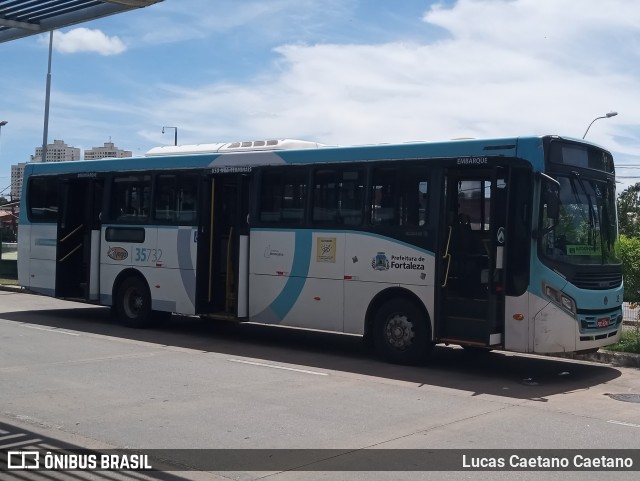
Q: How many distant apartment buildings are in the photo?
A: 3